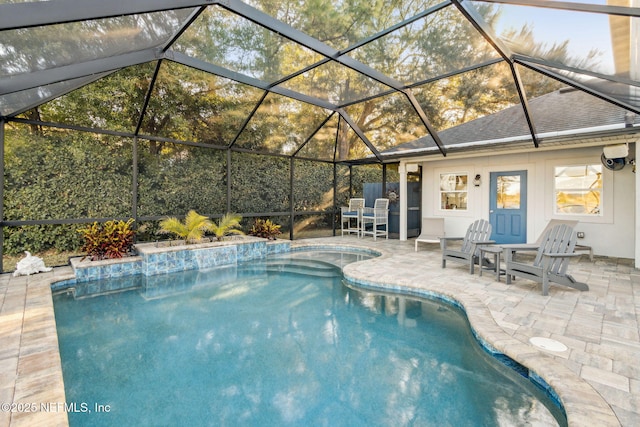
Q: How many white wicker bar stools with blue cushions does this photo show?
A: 2